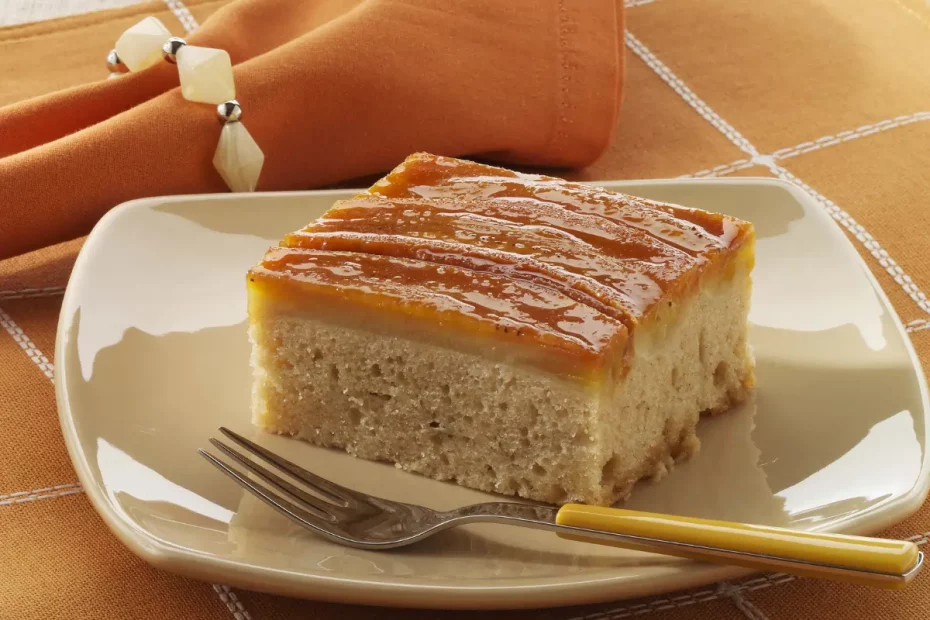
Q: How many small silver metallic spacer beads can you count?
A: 3